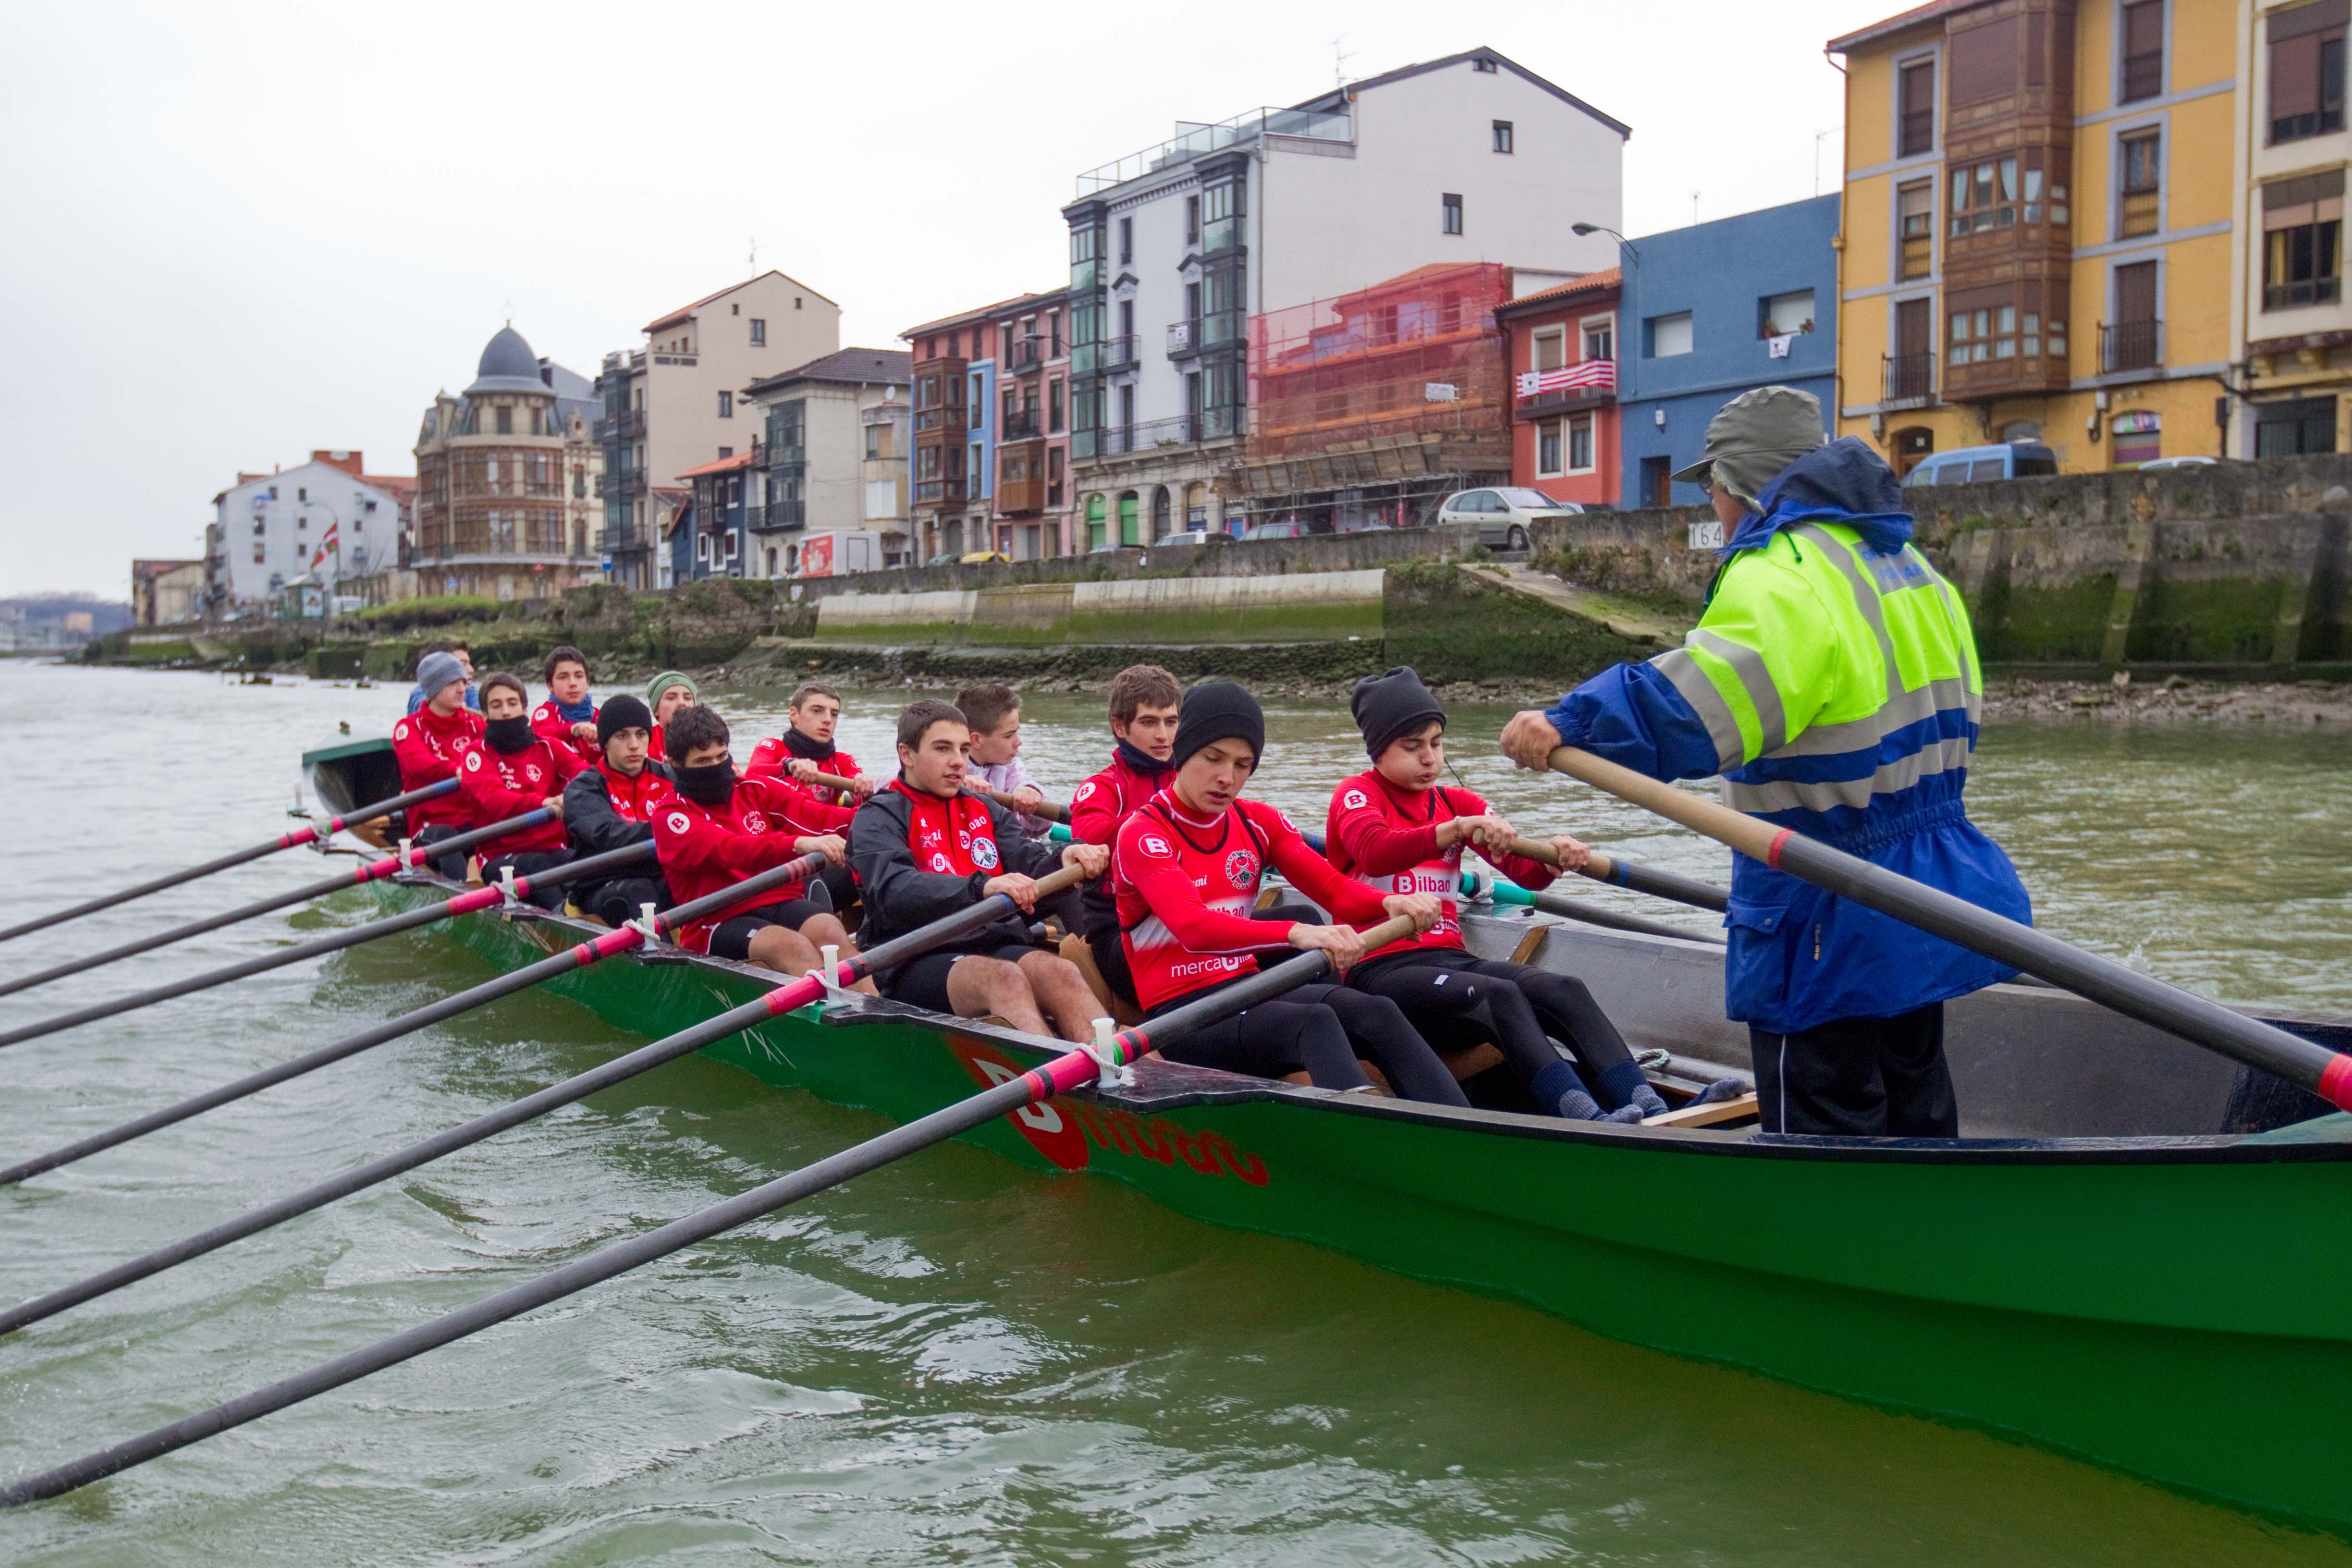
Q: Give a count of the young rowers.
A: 13